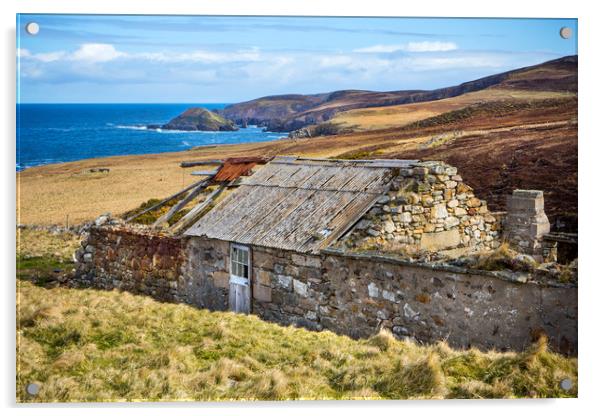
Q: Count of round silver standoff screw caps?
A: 4